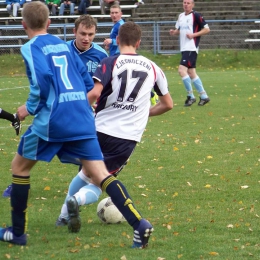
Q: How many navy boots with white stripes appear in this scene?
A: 2